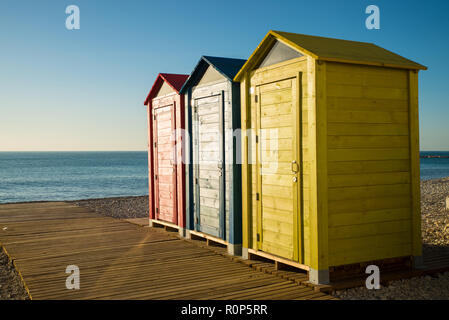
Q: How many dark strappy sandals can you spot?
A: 0